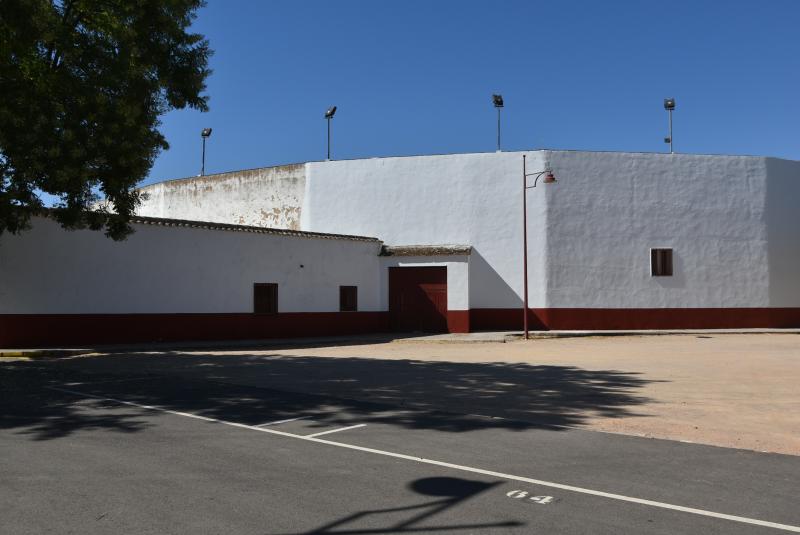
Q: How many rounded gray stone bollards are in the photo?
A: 0